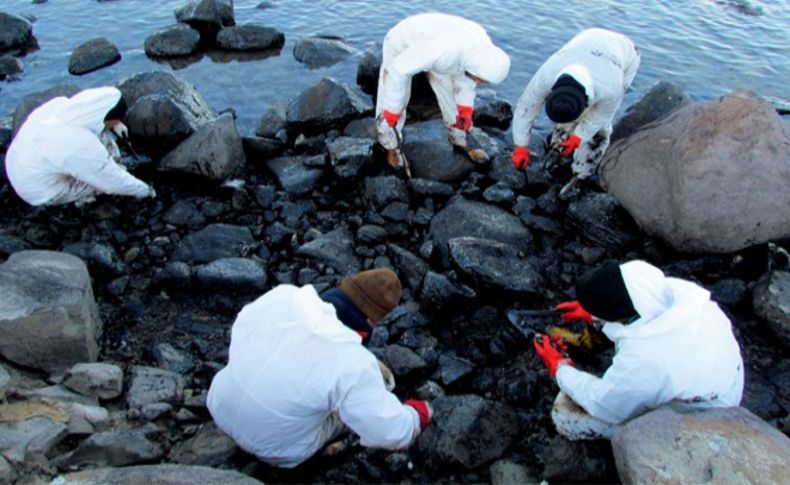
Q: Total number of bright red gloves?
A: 7